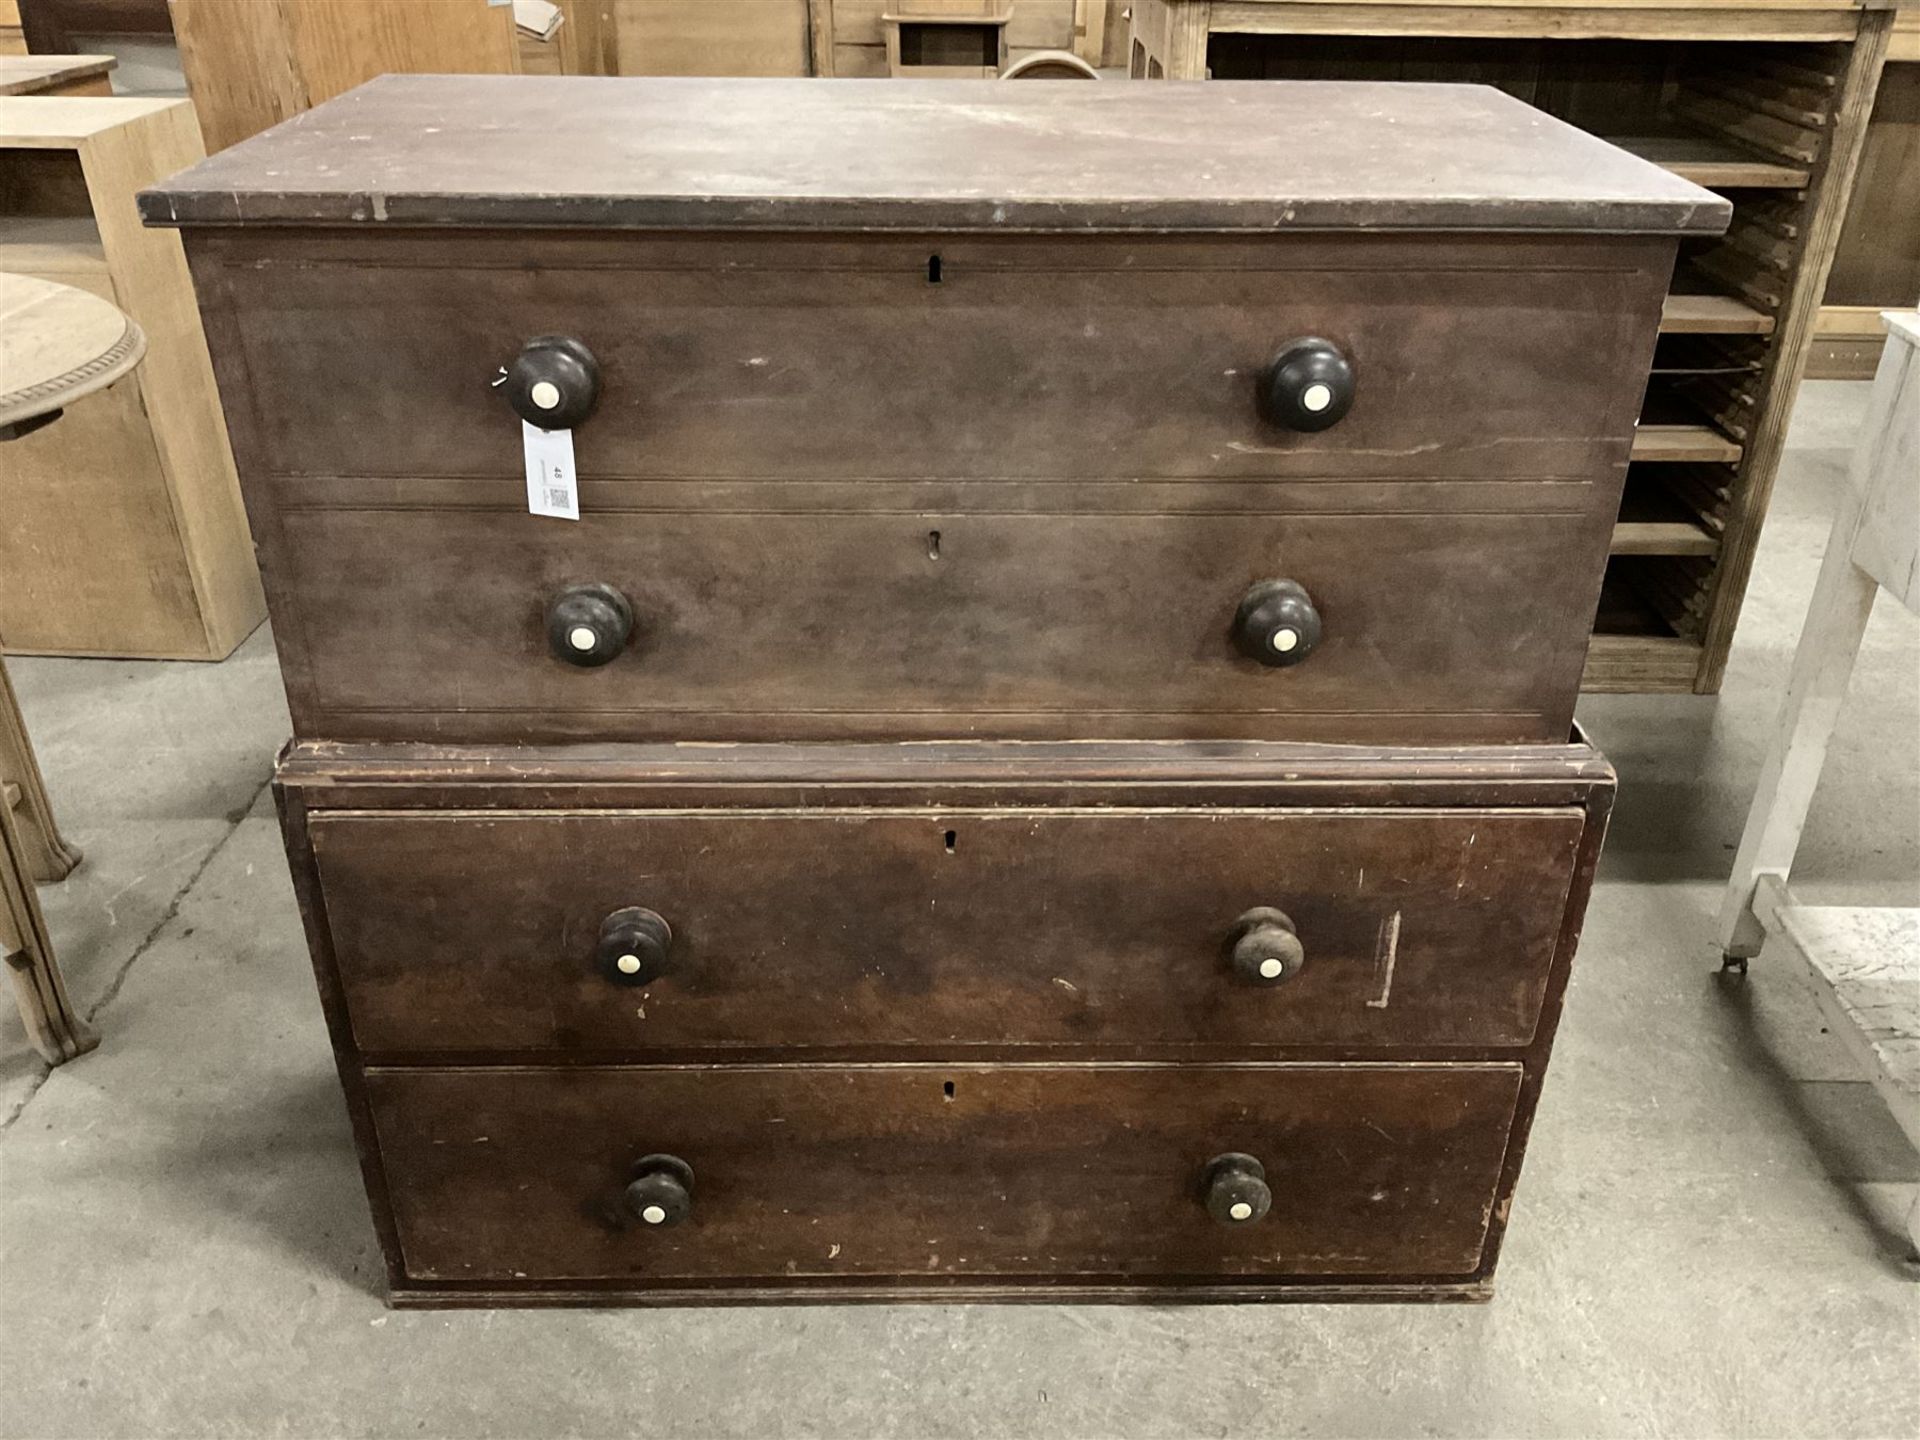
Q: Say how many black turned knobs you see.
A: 8